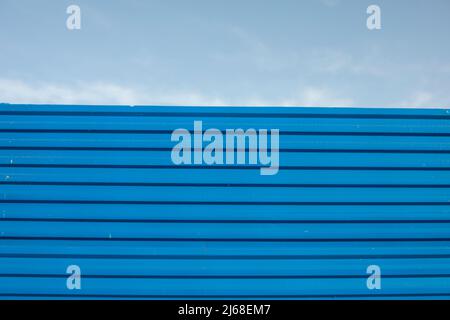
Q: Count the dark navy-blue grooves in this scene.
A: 11